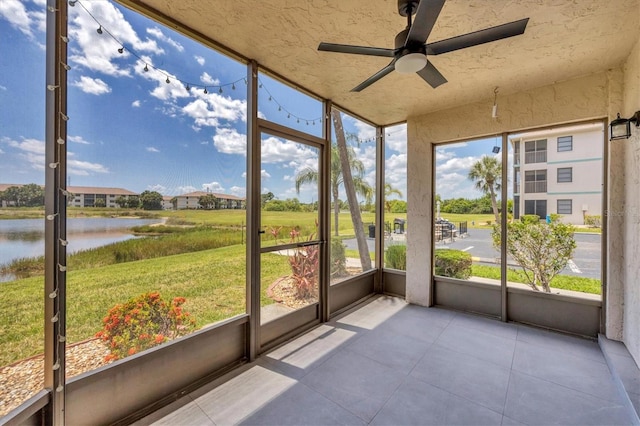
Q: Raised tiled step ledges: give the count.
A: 1